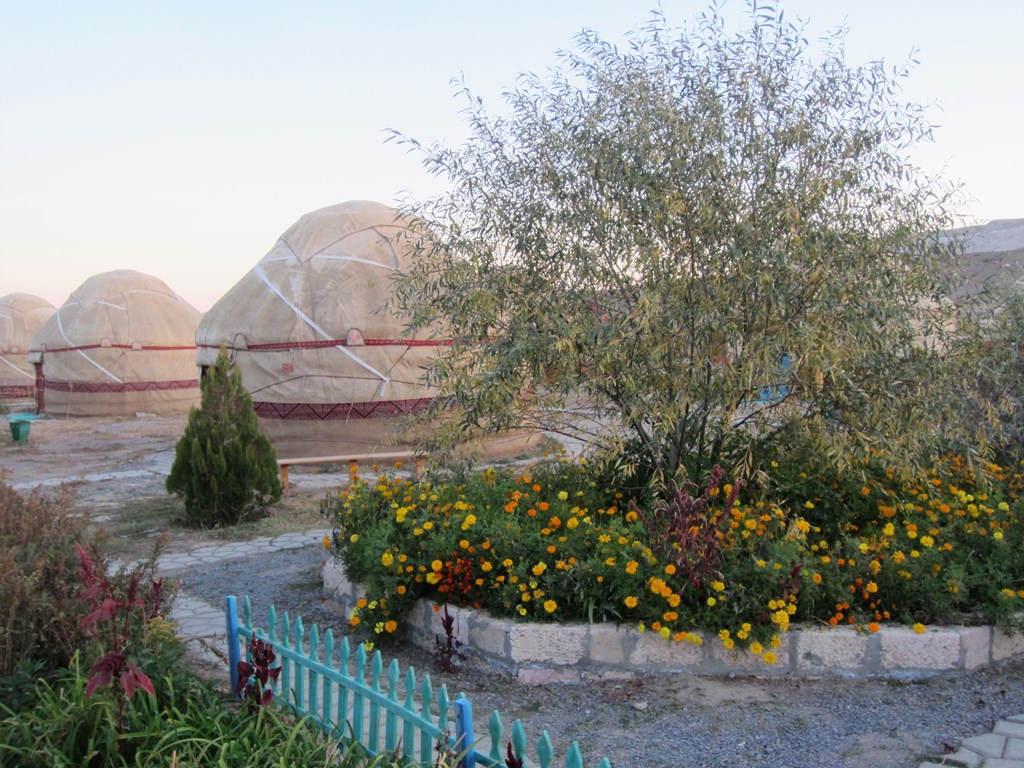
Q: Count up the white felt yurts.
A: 3